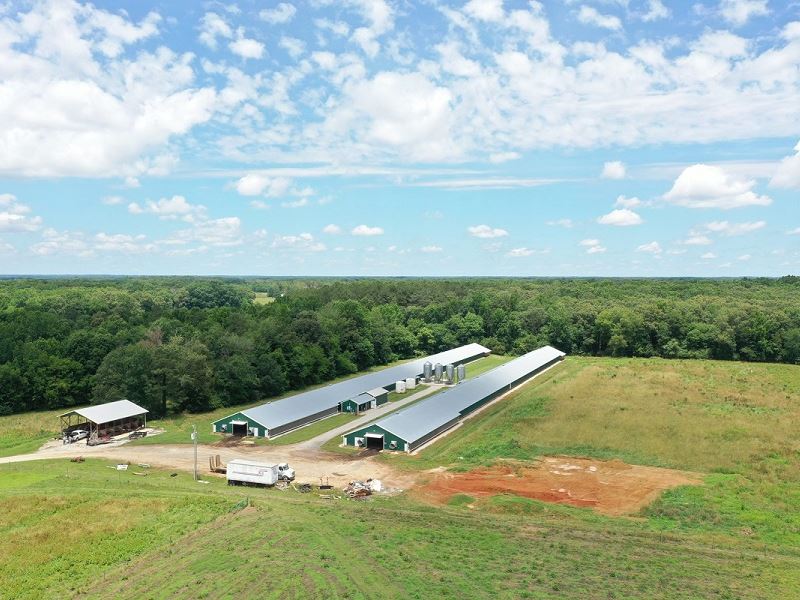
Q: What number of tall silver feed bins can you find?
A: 4